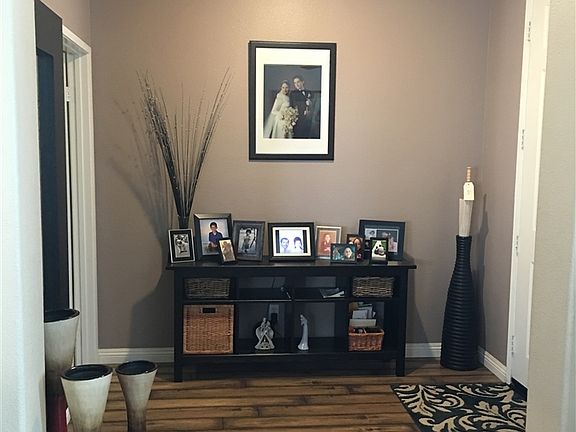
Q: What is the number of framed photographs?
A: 11